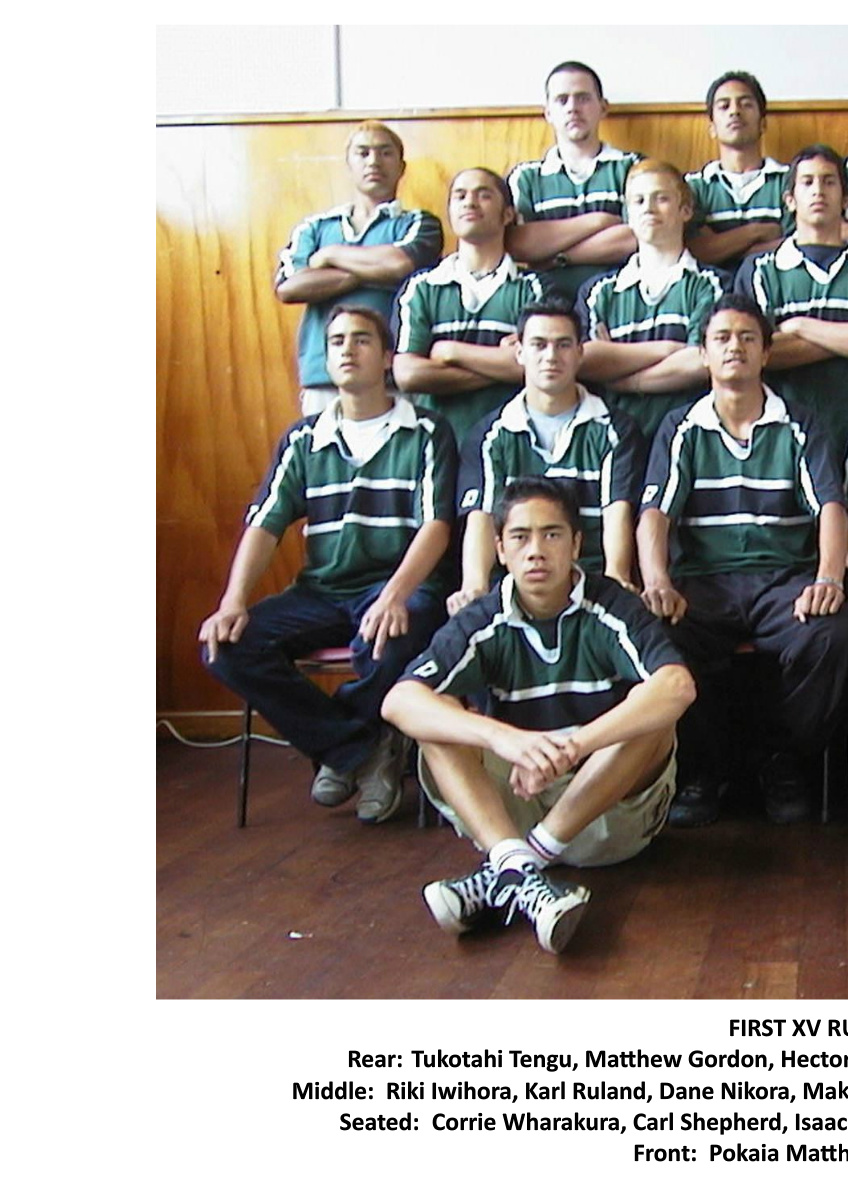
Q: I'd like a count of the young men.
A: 10